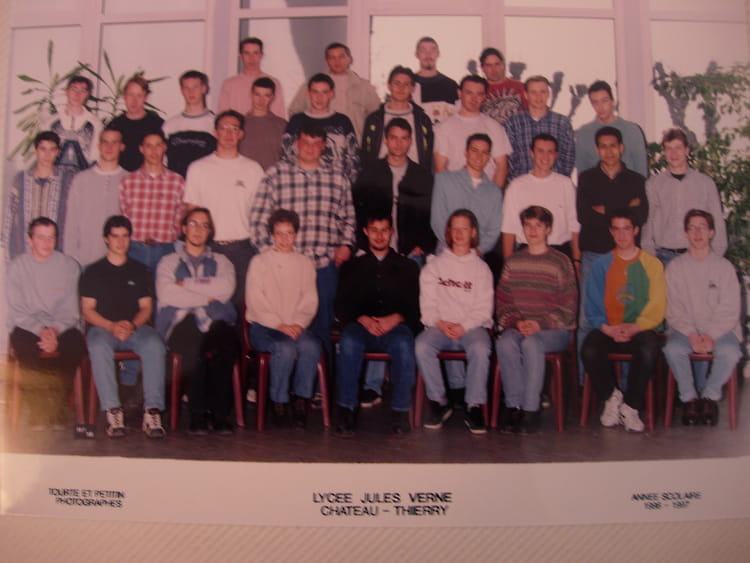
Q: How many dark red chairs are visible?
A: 9